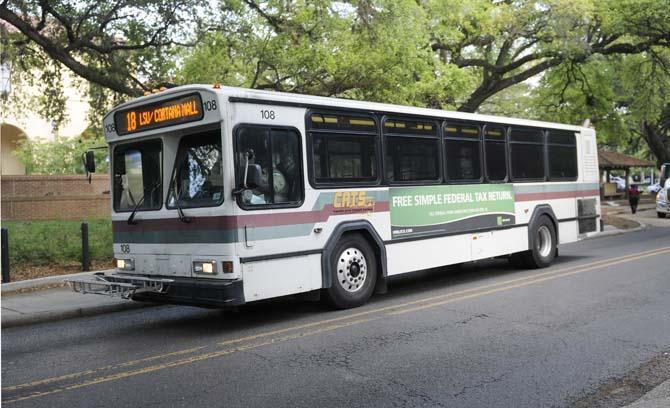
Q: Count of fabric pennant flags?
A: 0